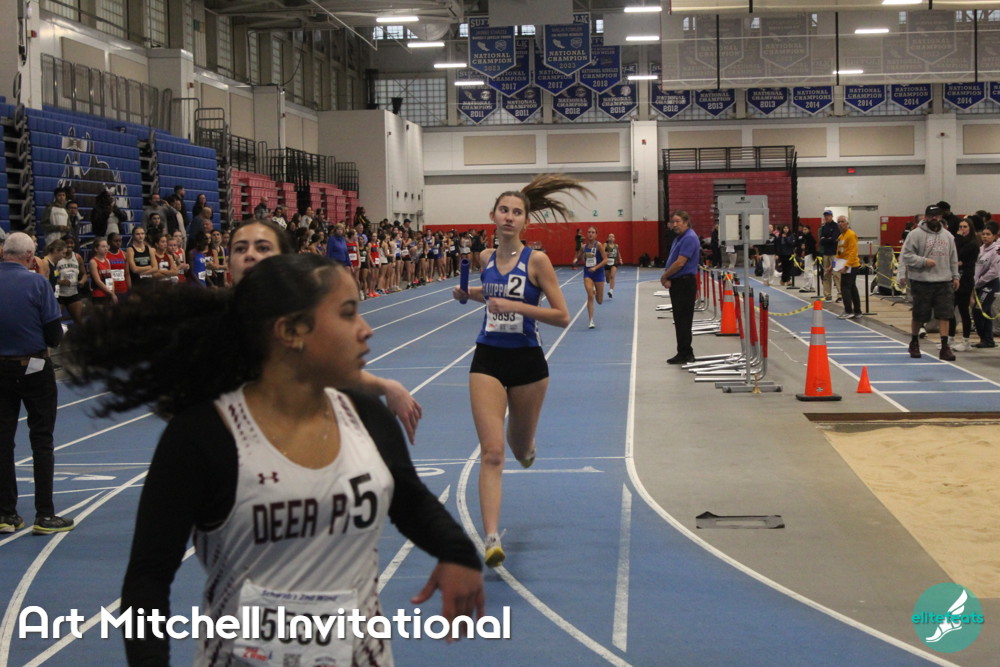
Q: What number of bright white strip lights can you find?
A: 10